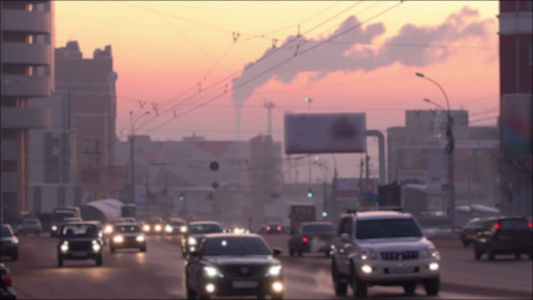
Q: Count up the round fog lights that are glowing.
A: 4